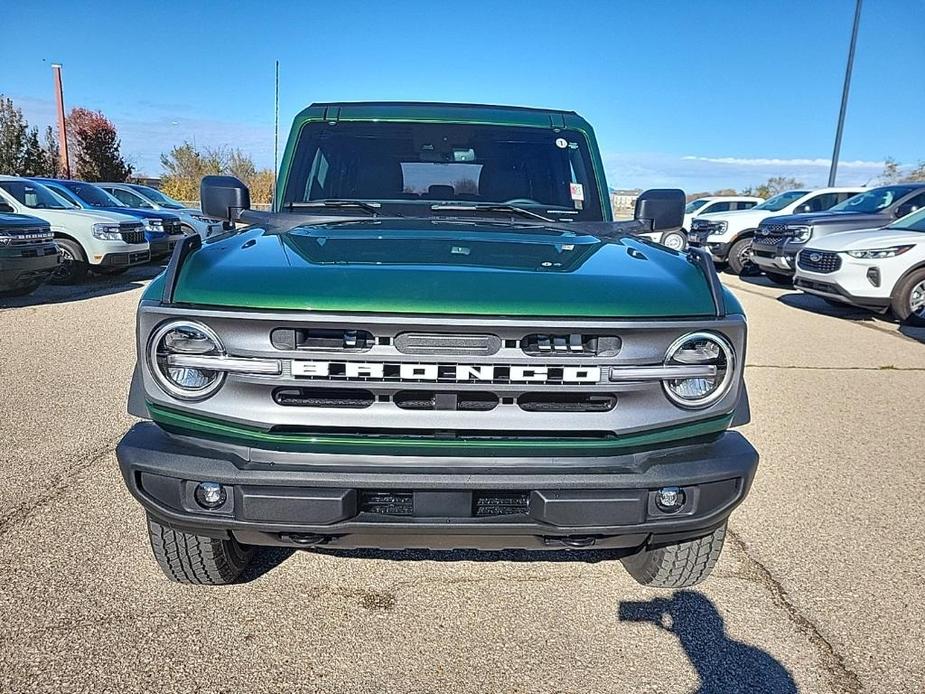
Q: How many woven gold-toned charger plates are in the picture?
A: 0